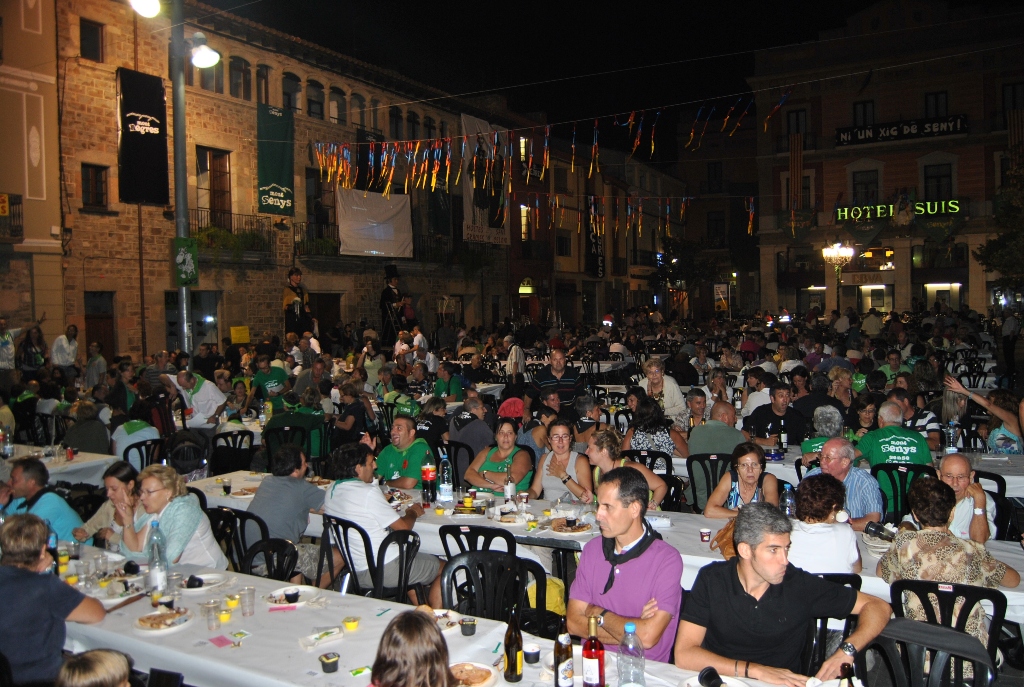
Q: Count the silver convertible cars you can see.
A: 0